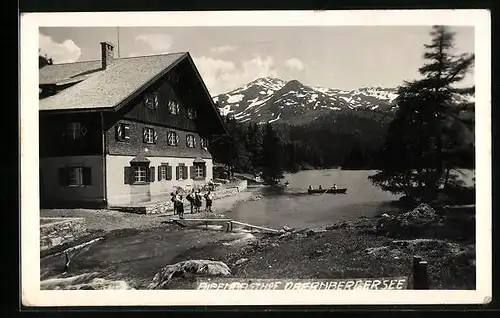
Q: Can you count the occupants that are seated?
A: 3